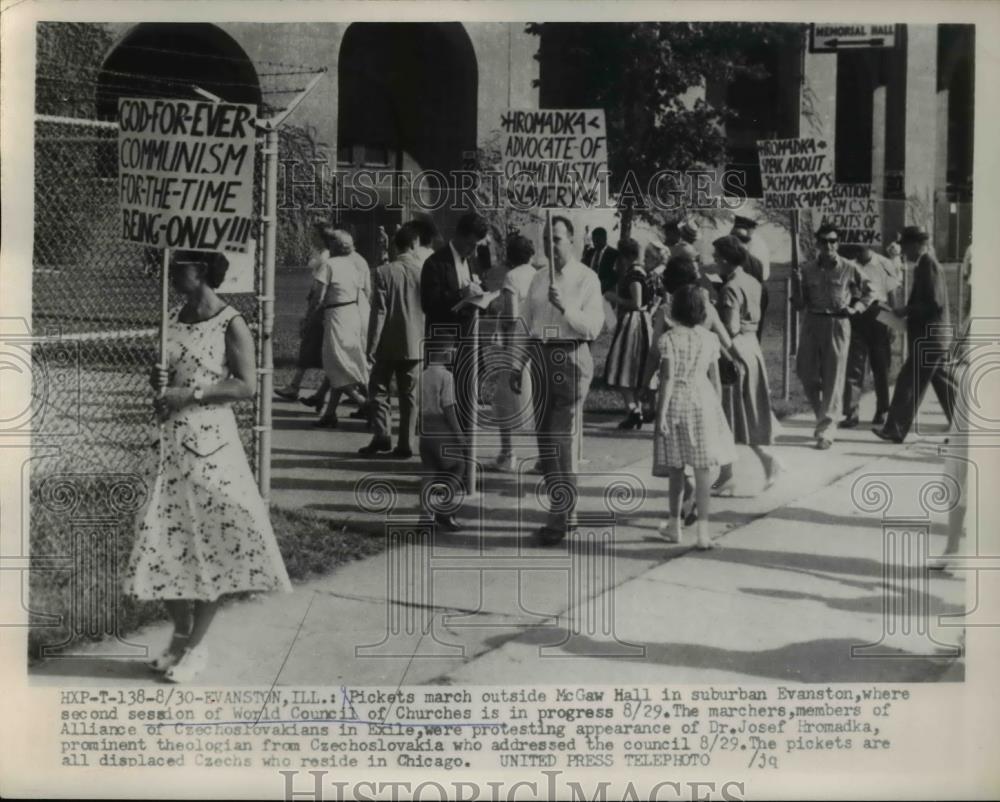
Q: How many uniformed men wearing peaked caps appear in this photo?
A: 1